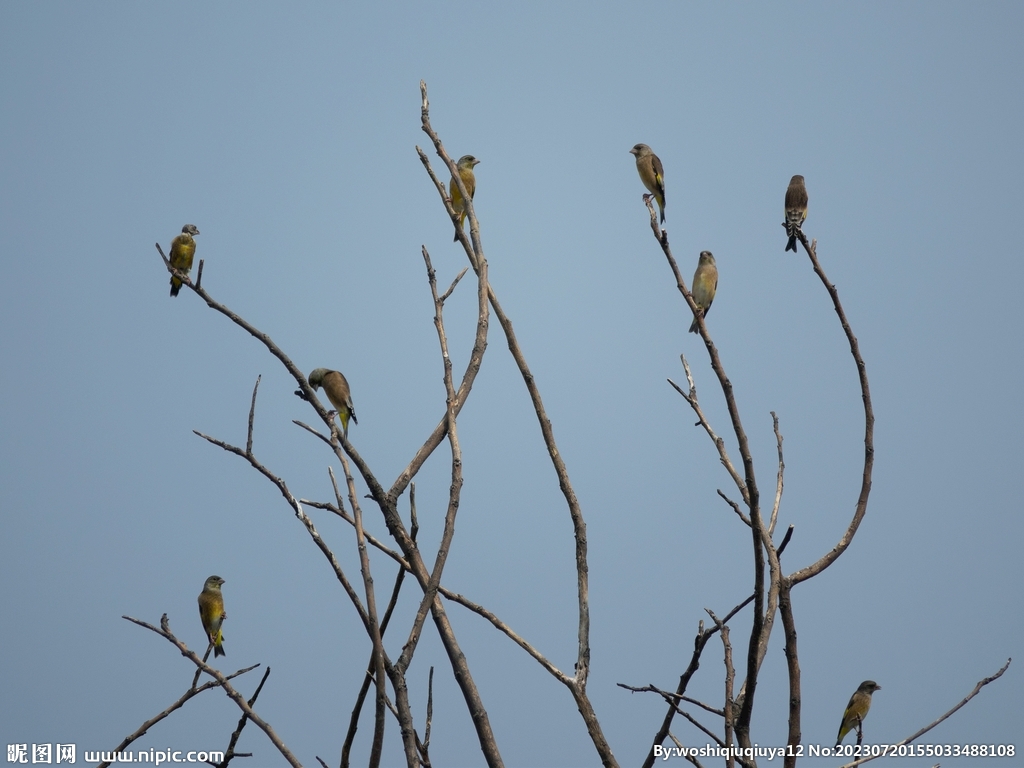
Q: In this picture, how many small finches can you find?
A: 8